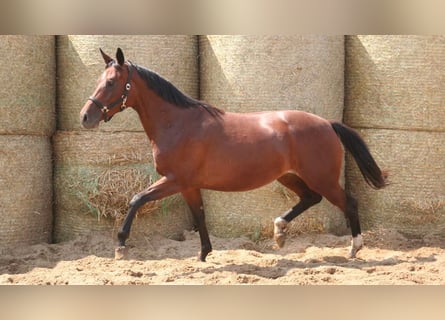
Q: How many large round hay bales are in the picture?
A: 8